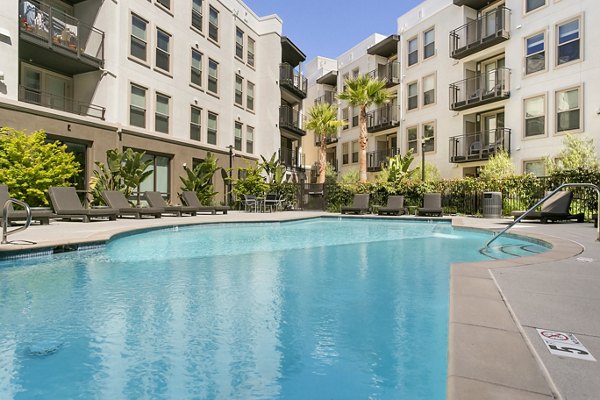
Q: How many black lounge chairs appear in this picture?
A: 9